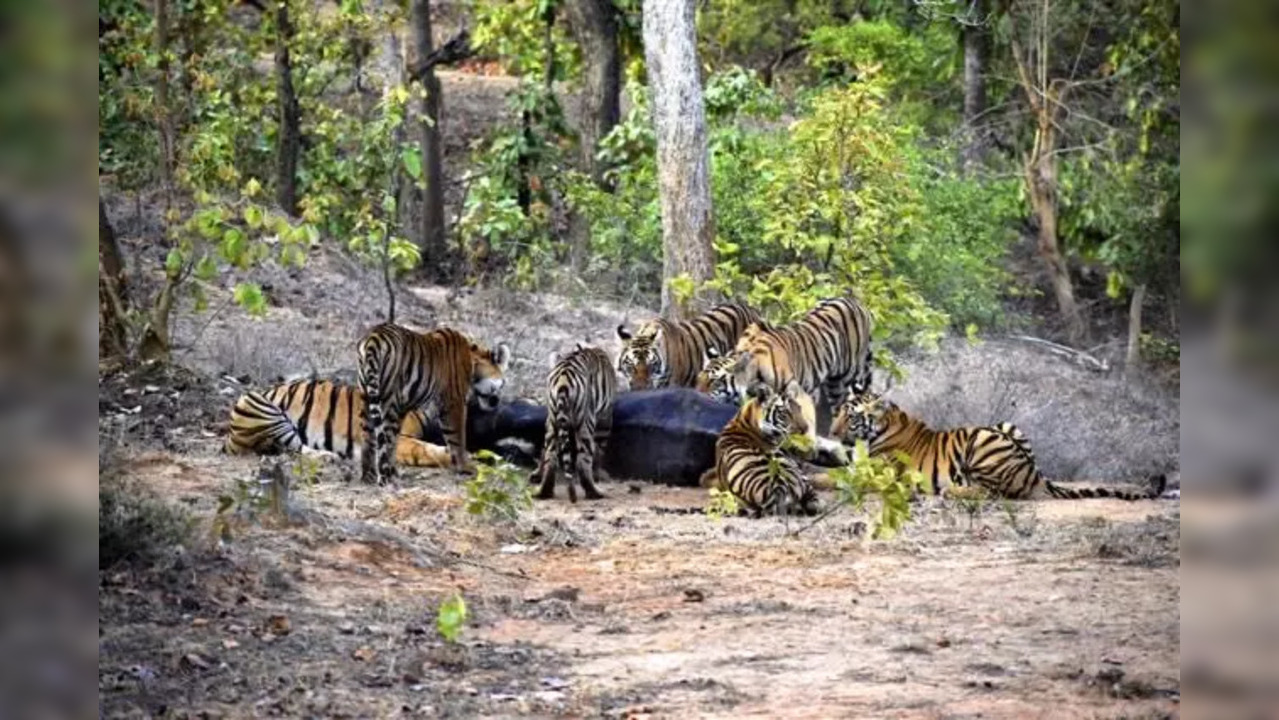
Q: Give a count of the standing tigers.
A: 4